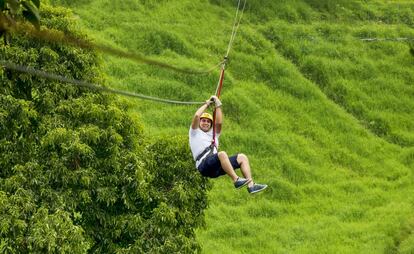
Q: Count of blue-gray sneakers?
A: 2